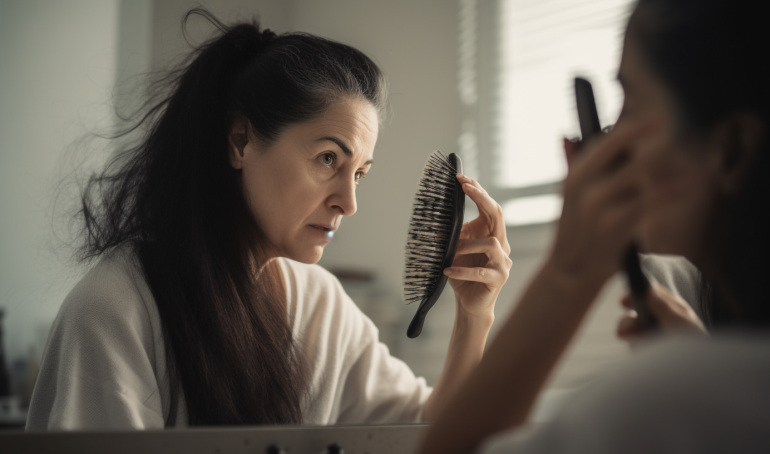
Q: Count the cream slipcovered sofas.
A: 0